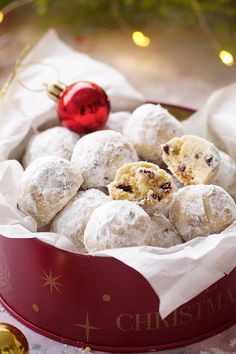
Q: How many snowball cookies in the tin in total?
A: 12